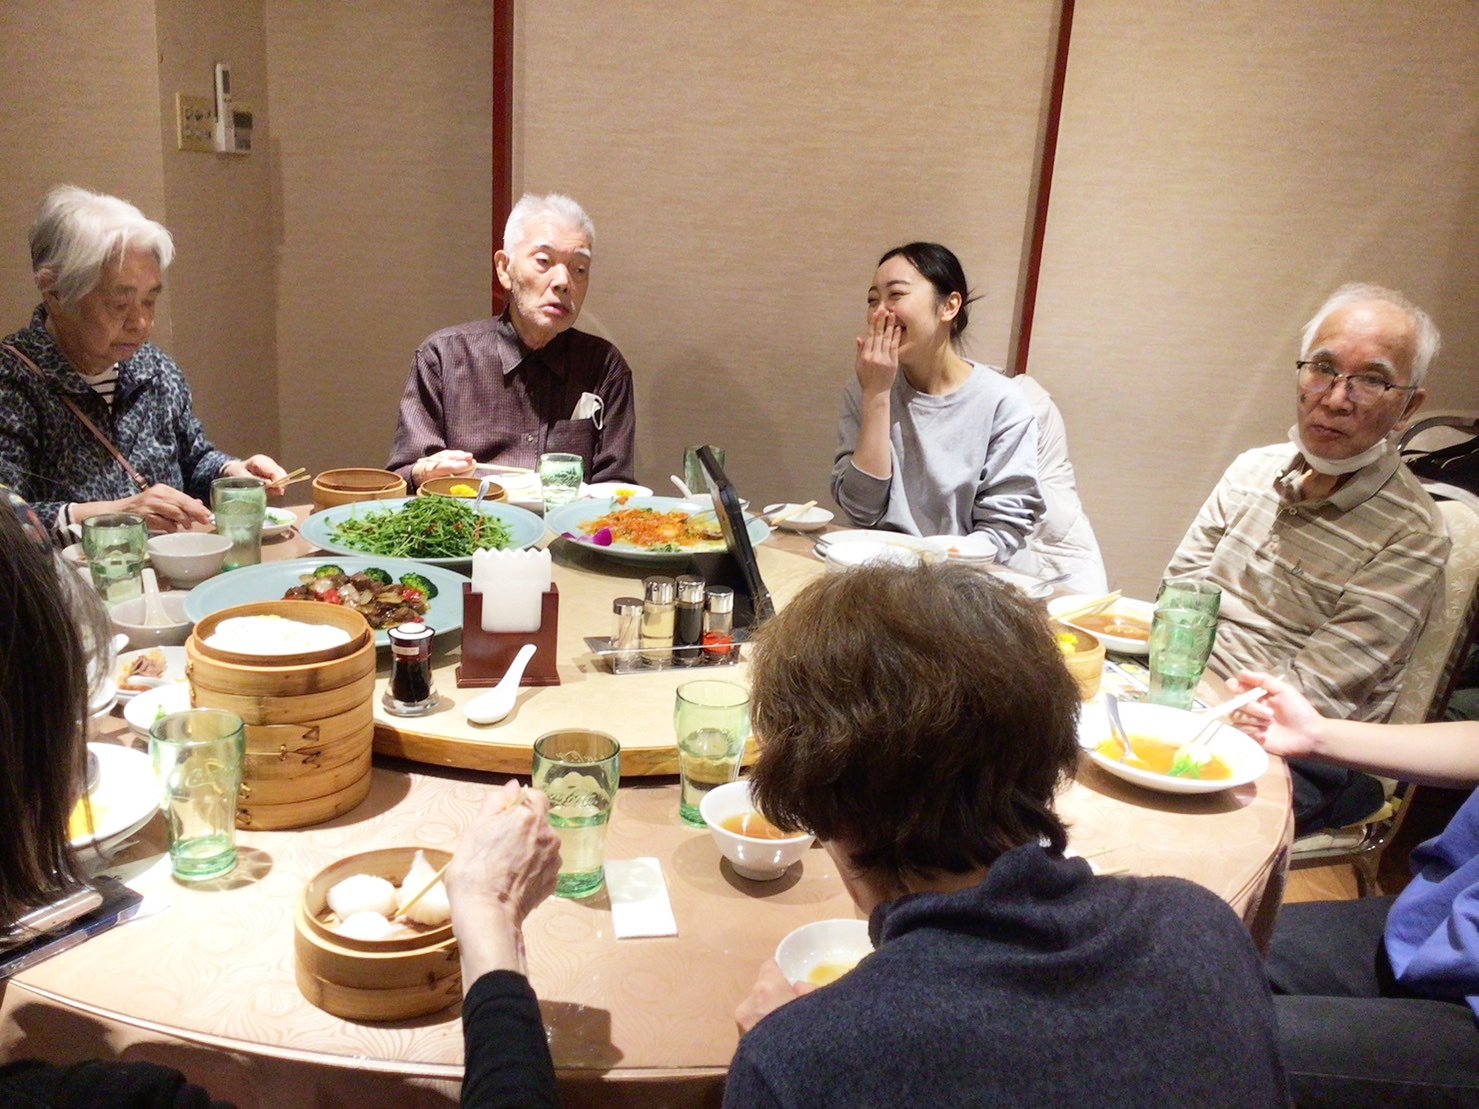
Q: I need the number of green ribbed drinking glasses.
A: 9